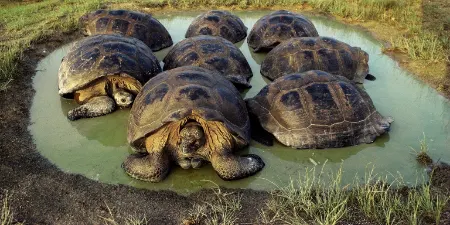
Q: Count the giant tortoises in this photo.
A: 8